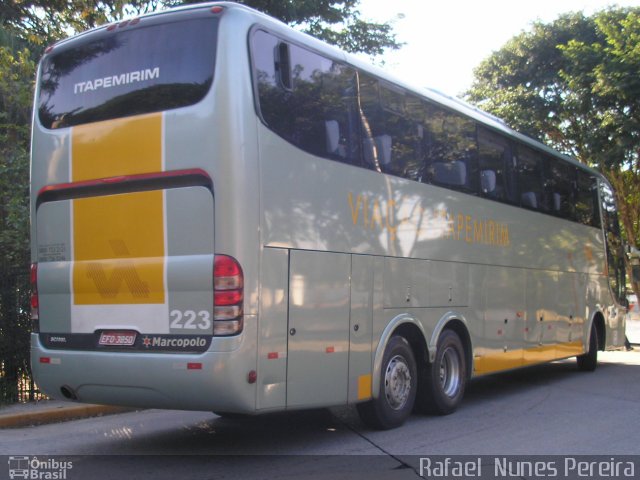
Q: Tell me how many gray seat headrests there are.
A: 6